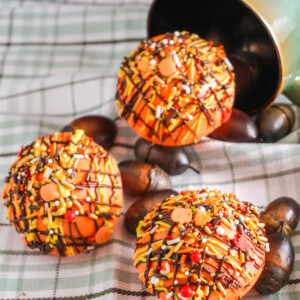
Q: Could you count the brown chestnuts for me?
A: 8